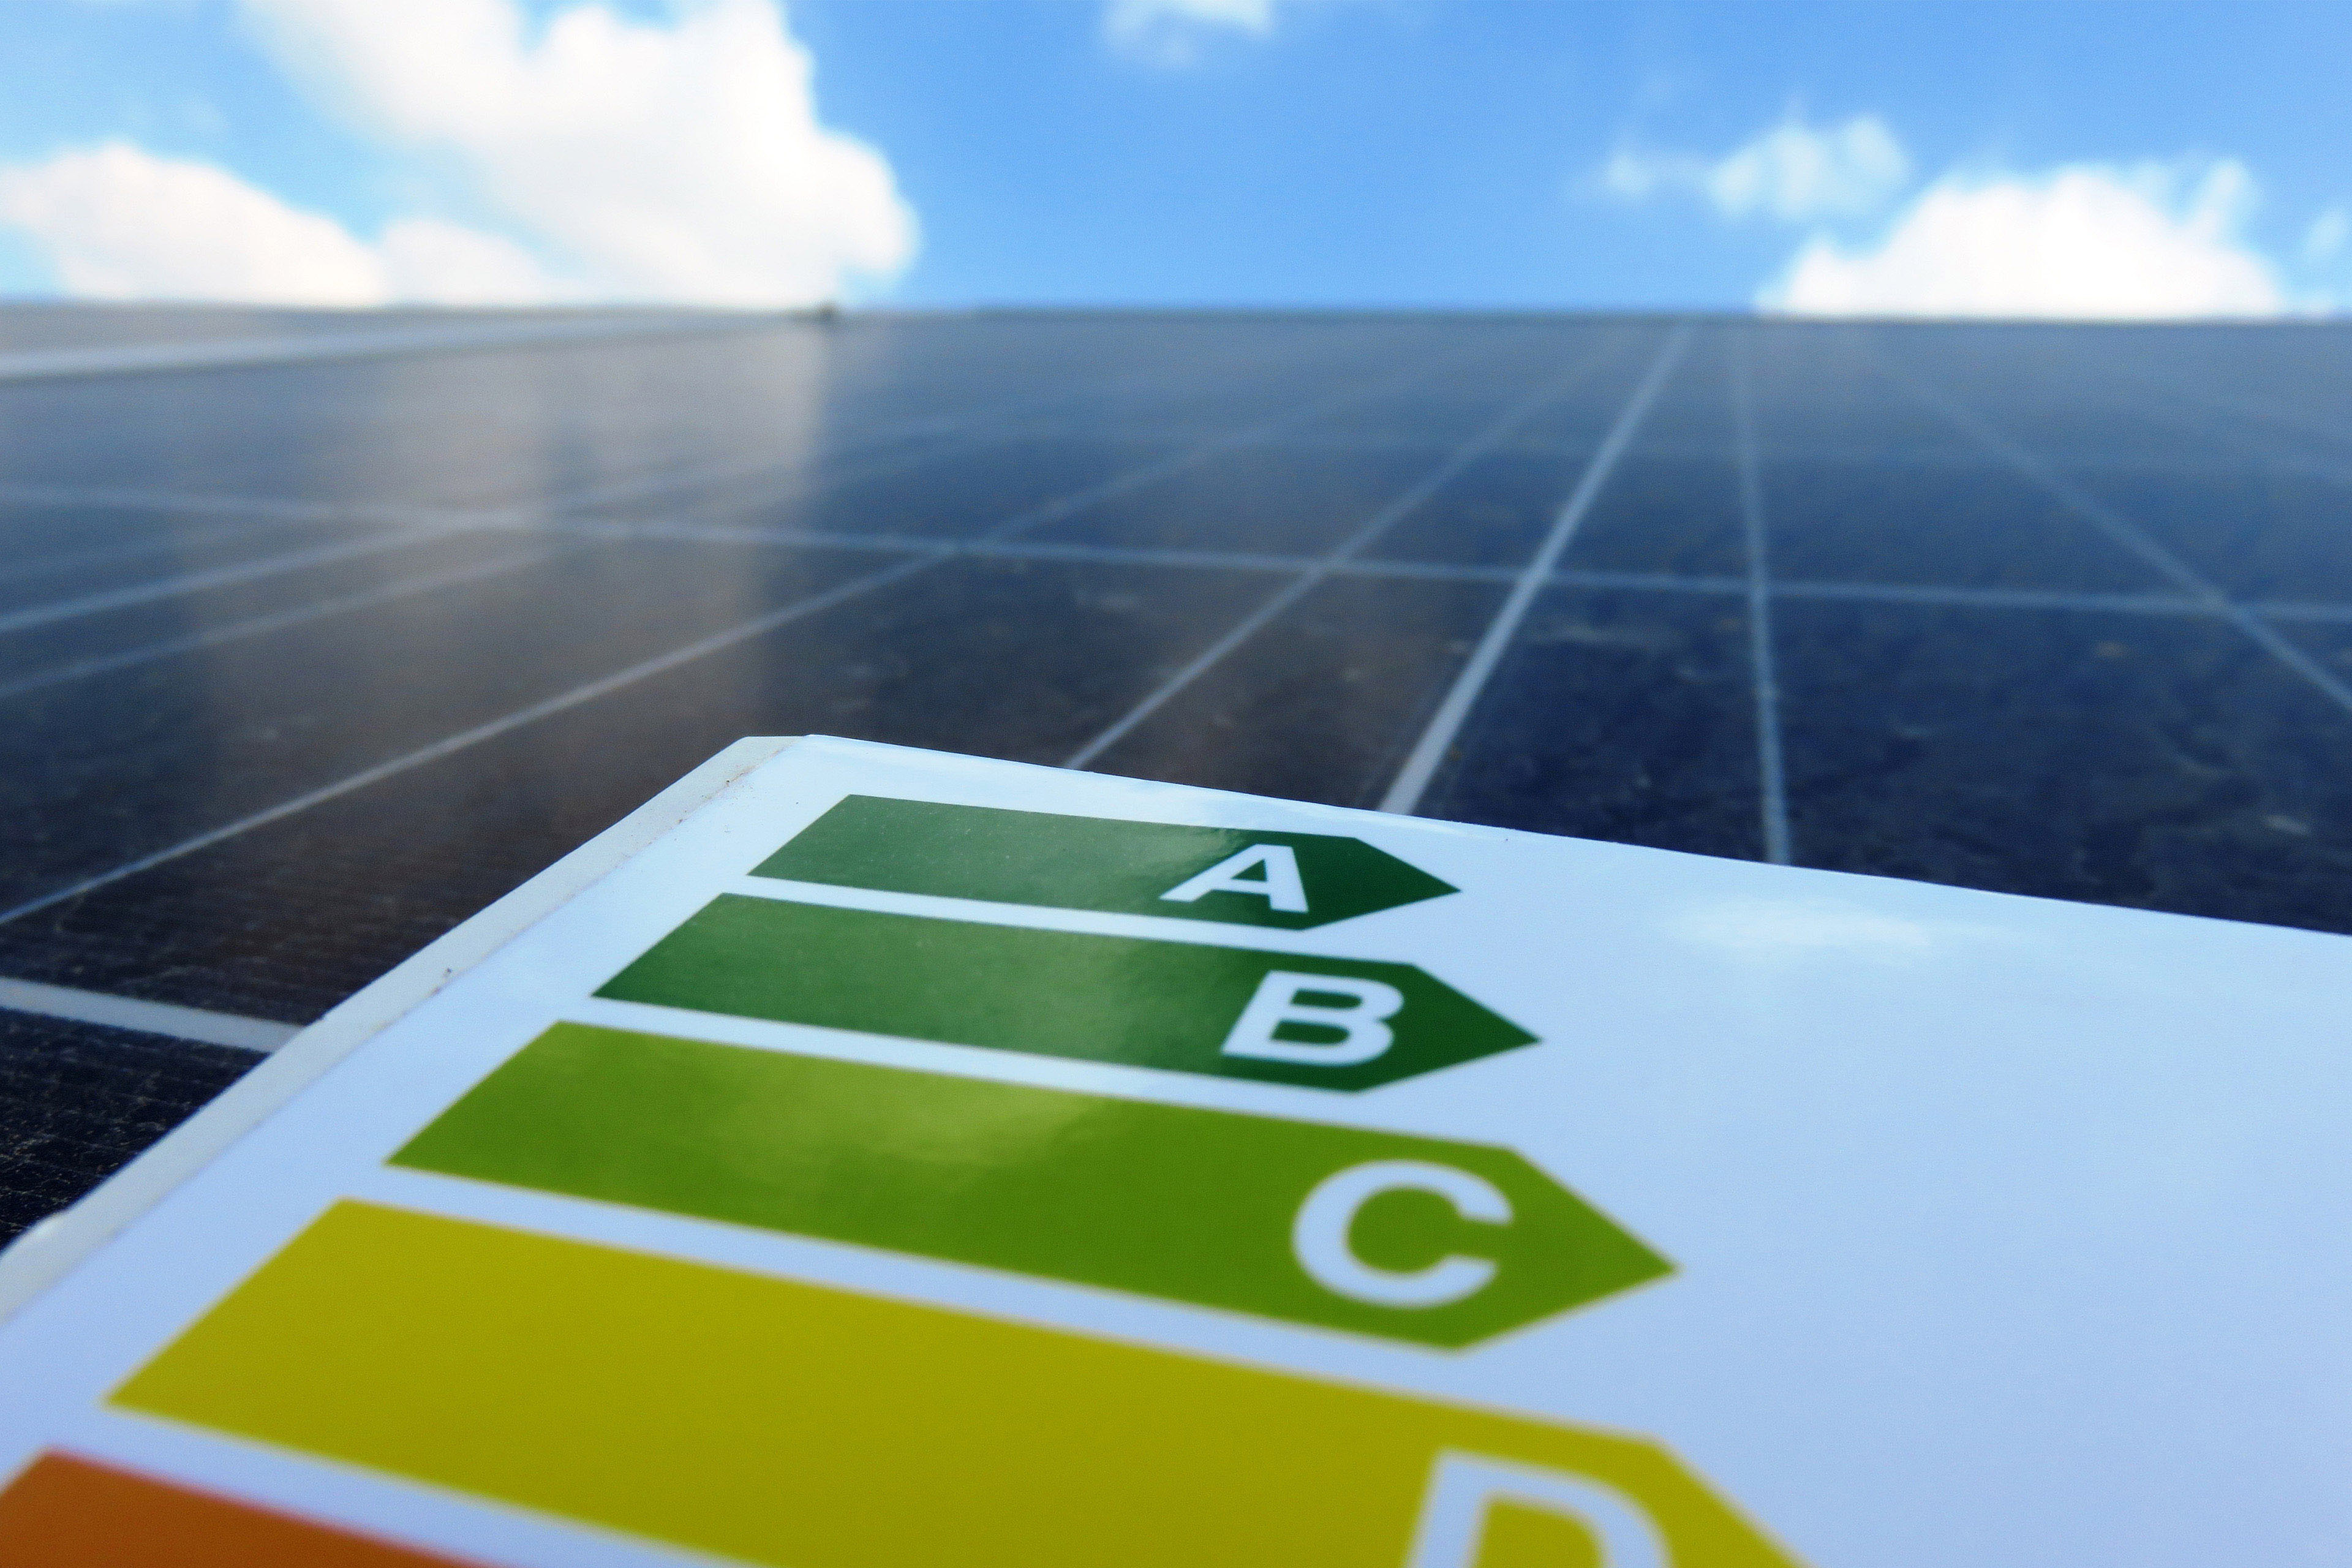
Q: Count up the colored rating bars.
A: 5